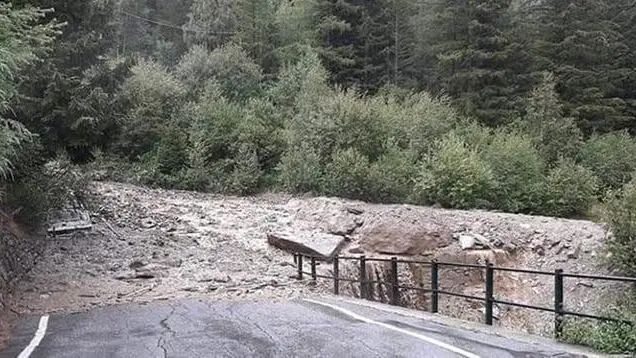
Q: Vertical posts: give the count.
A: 8